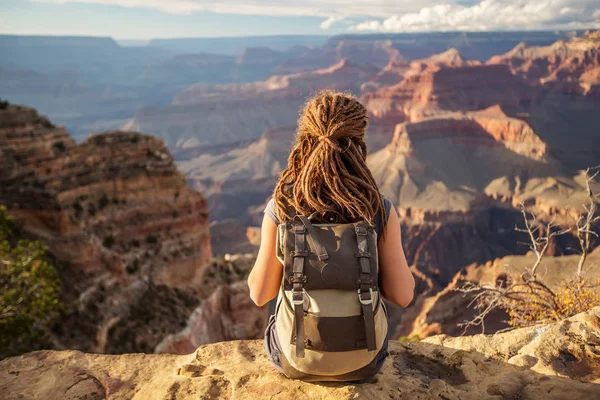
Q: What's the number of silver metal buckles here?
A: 2